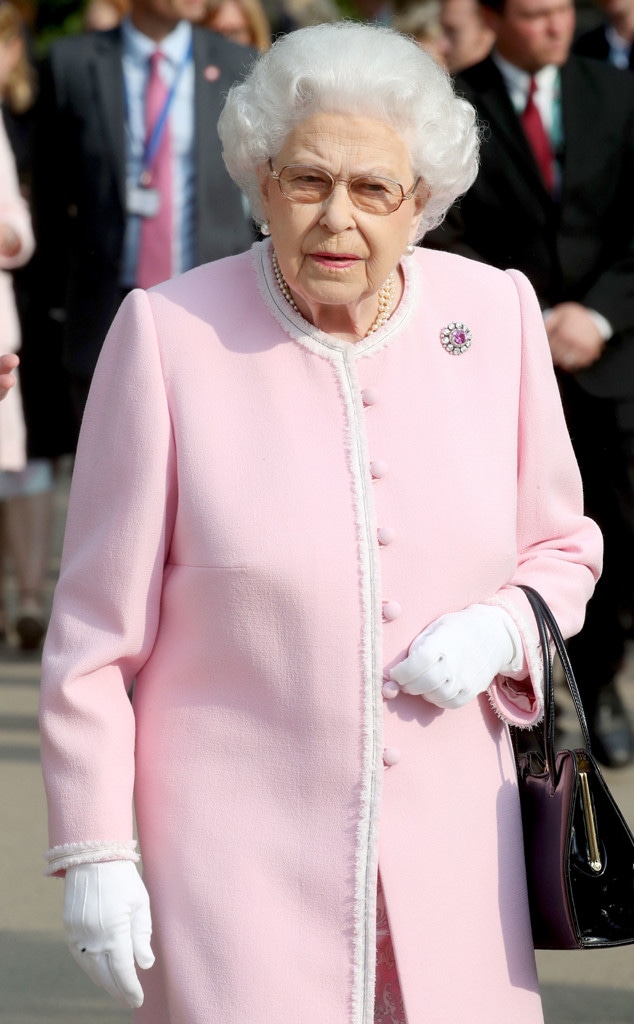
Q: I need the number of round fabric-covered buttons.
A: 6